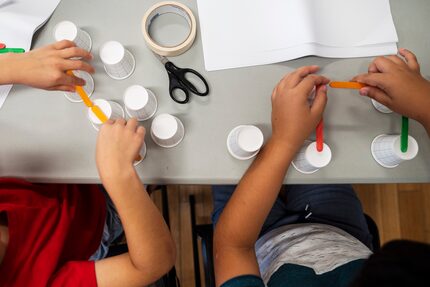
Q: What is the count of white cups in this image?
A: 11